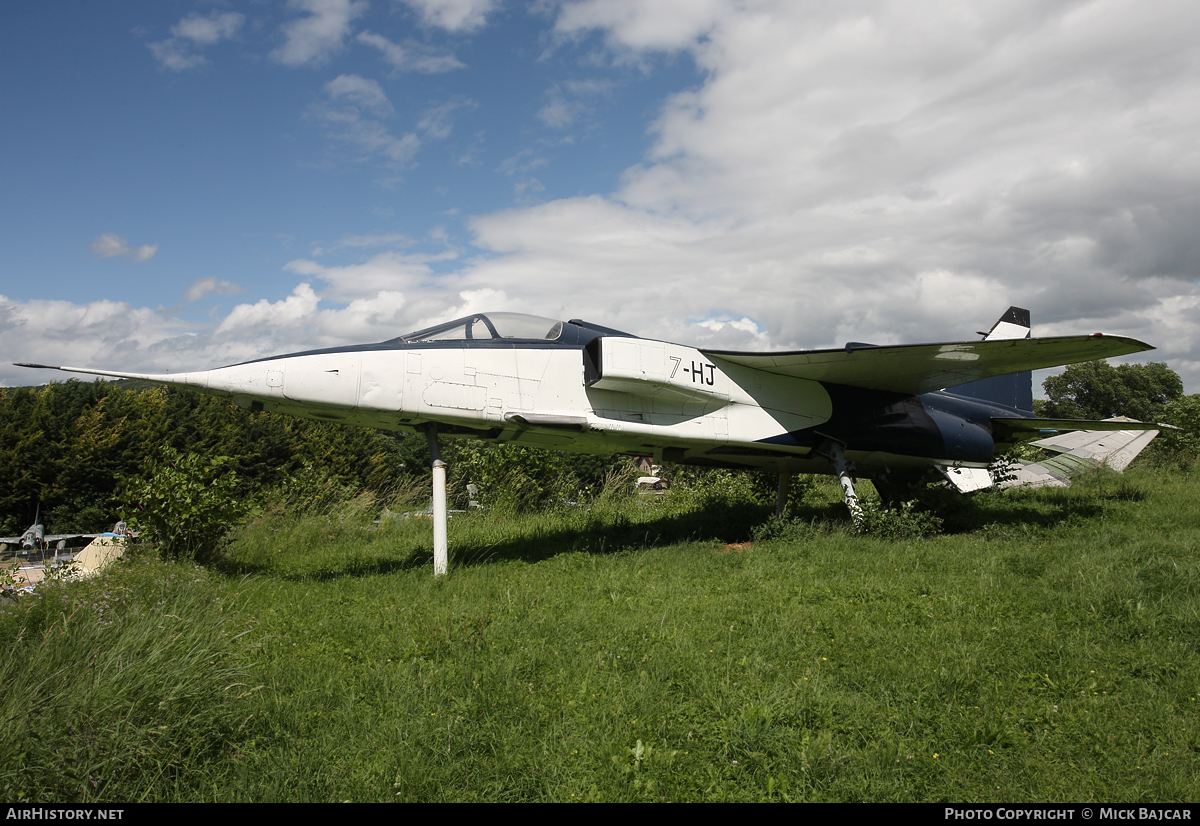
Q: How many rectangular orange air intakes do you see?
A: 0